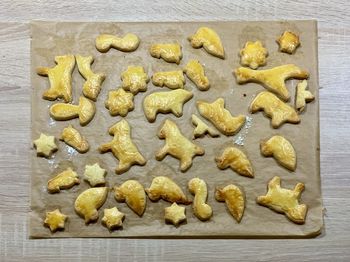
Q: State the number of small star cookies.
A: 6